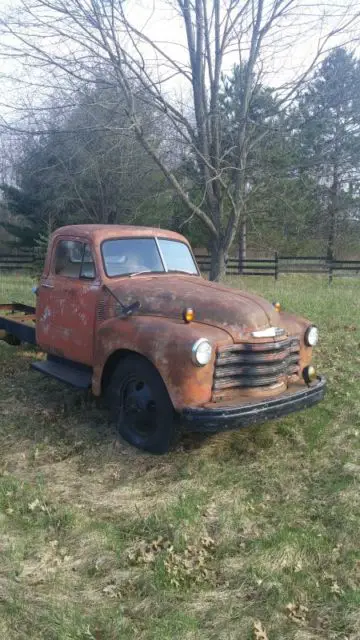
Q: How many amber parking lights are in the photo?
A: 2